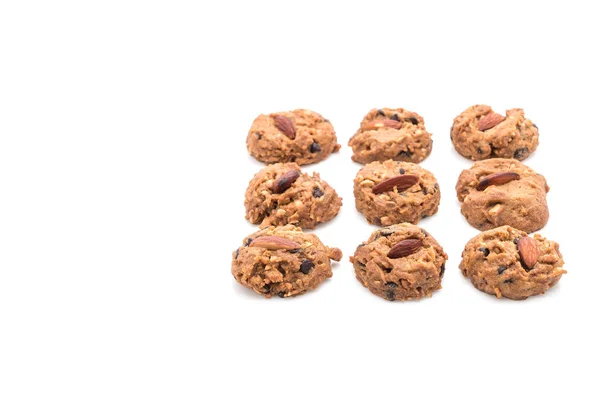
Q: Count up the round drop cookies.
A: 9